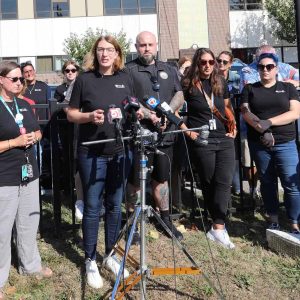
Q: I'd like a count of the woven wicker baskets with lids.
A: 0